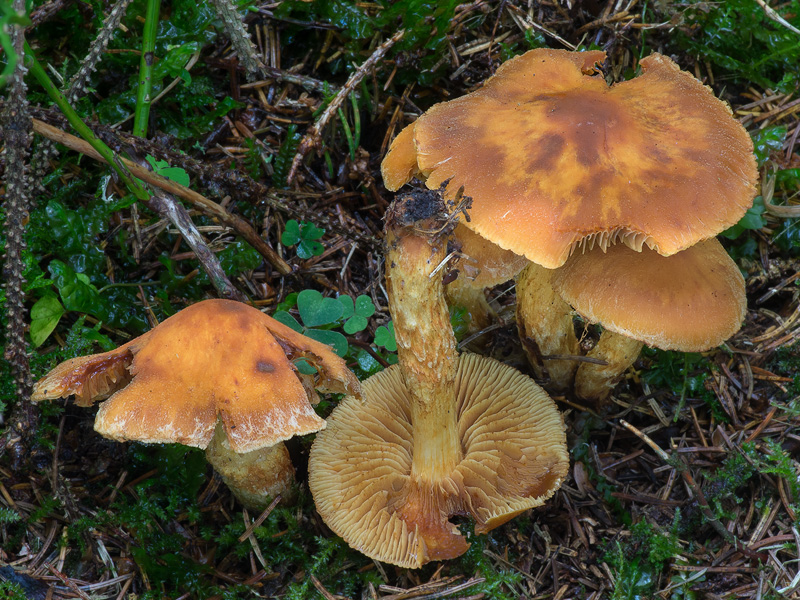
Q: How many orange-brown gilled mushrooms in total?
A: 5